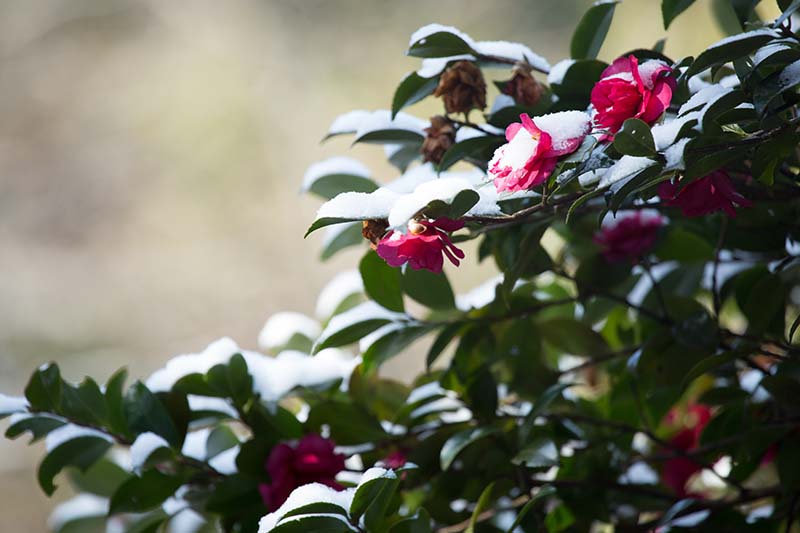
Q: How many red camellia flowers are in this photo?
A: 7